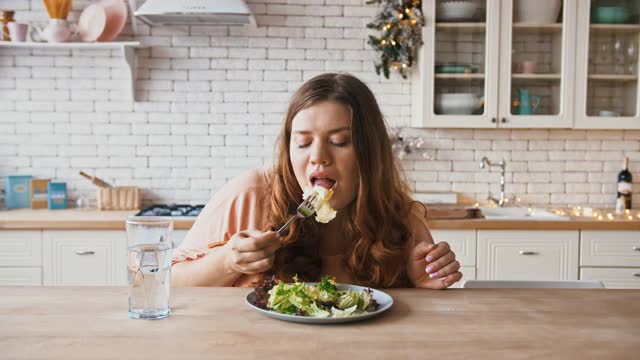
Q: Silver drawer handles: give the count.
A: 4